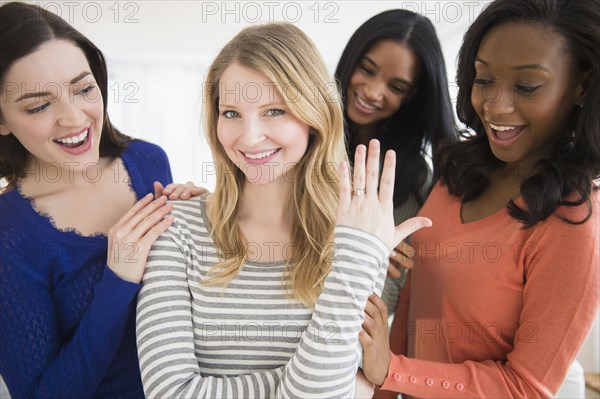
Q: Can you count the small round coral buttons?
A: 5